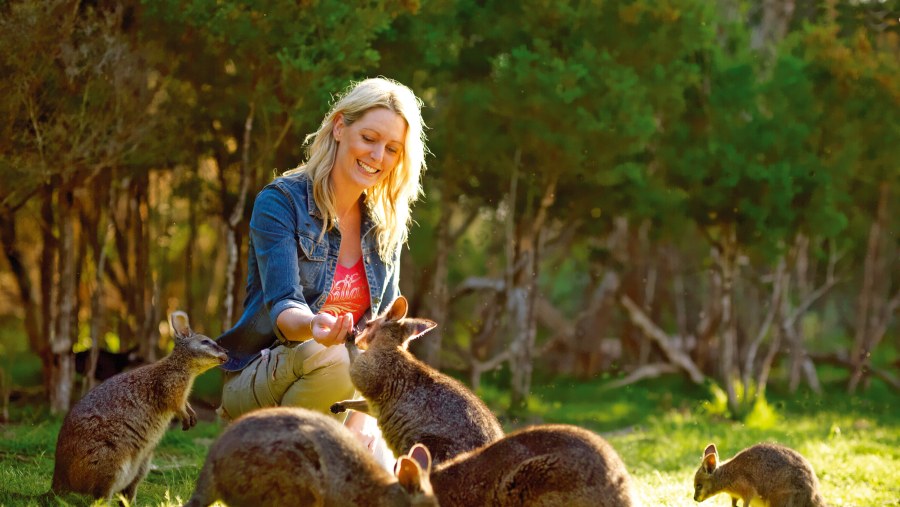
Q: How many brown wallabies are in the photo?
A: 5